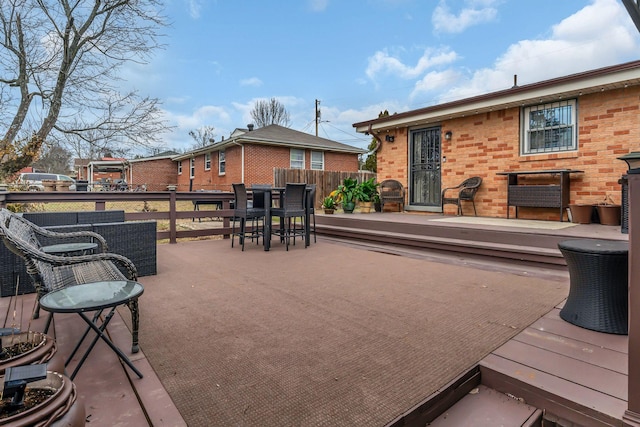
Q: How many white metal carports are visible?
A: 1